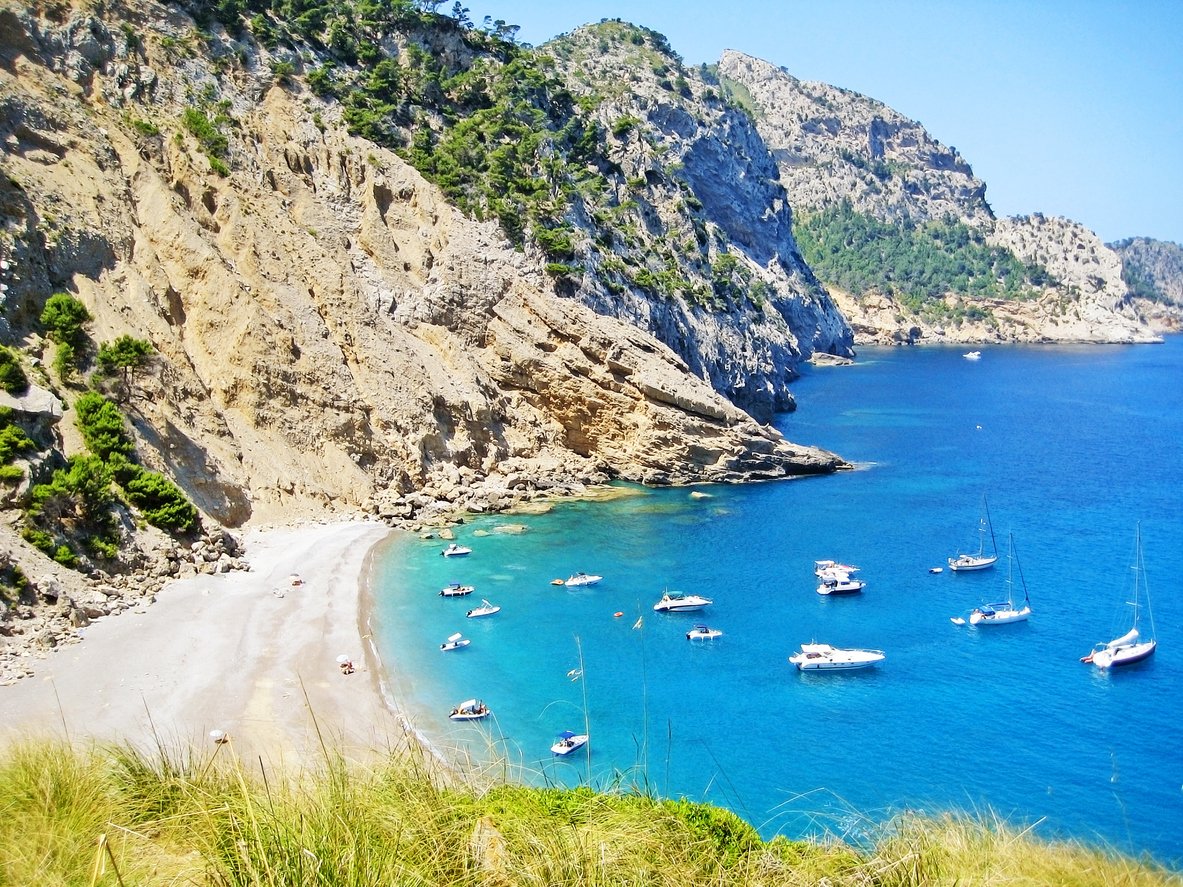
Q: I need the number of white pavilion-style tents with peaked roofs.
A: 0